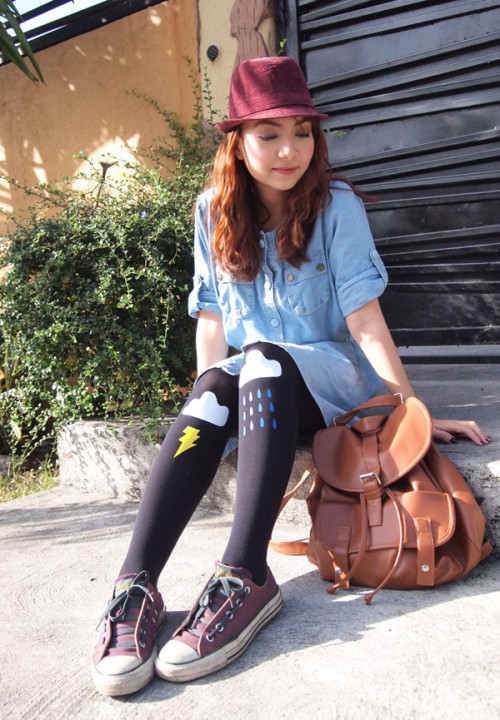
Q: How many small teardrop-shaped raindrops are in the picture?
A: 12